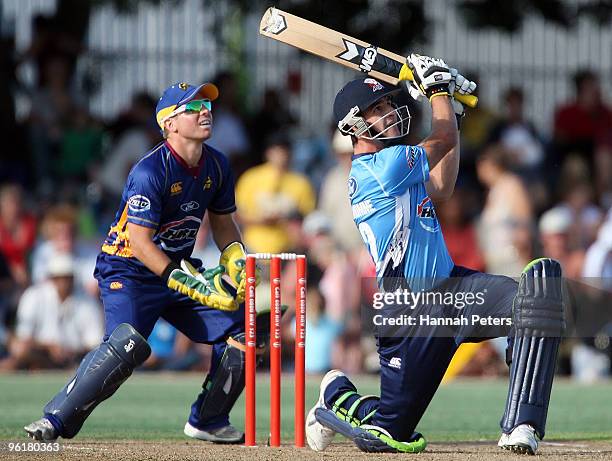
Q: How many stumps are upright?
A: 3